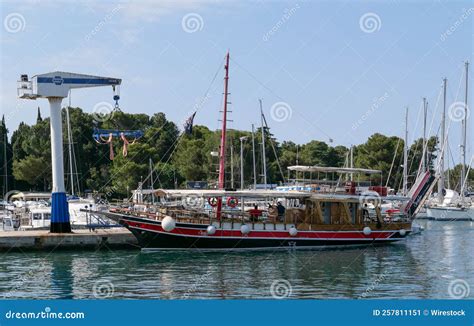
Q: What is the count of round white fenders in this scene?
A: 6